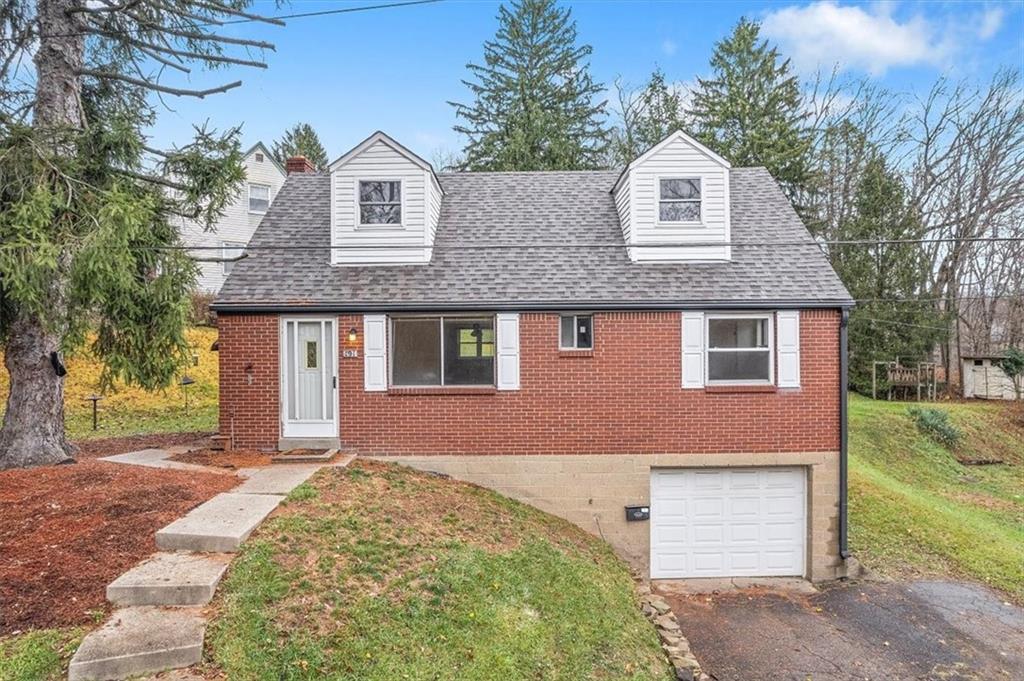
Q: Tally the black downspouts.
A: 1